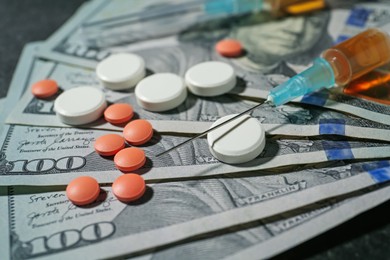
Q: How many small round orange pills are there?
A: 8